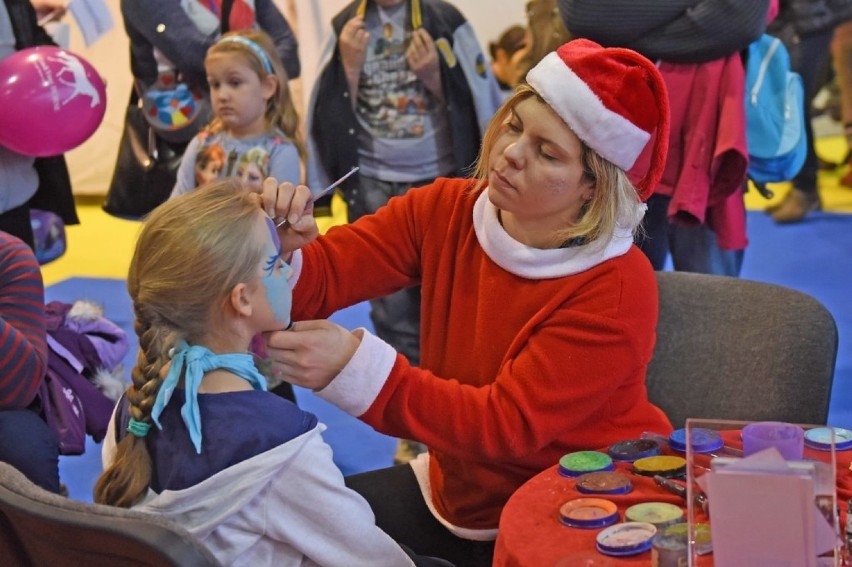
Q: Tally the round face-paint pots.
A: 10